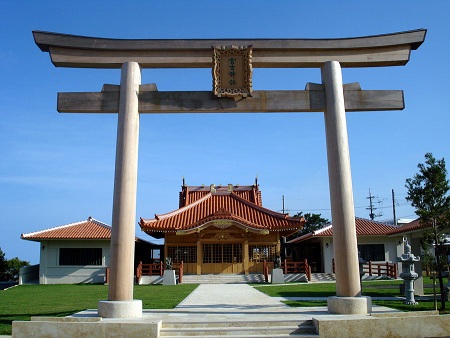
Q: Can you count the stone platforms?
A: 2